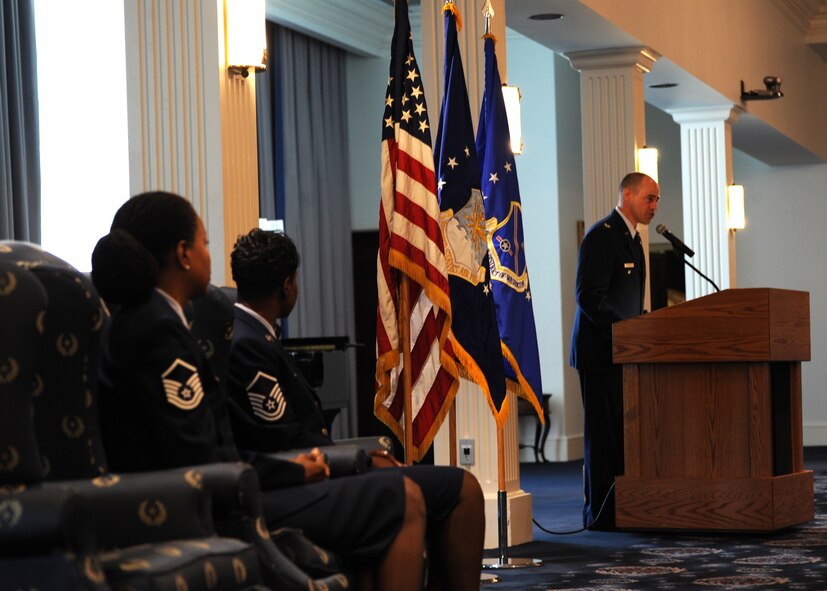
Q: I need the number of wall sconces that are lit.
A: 4